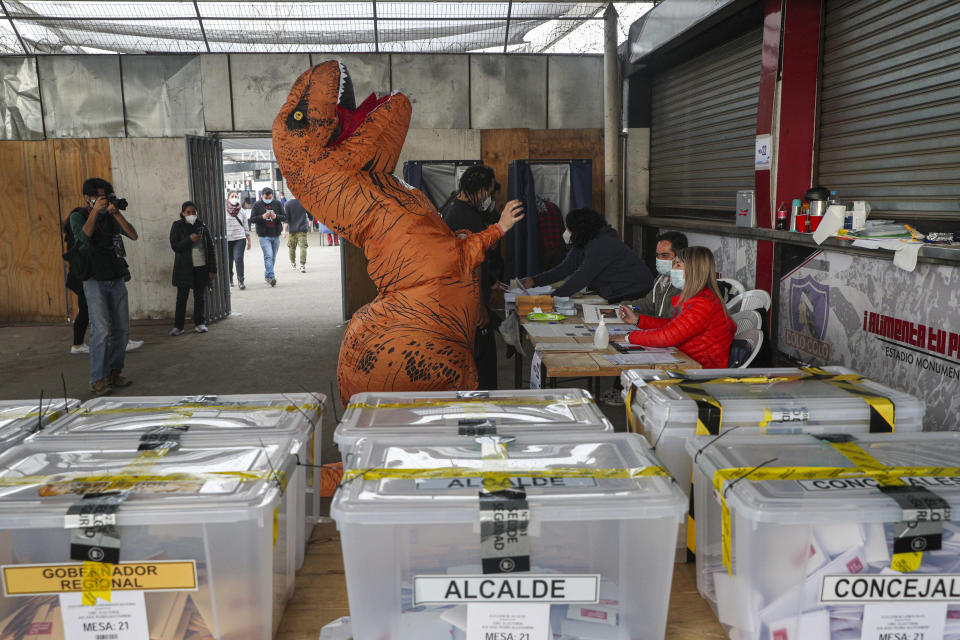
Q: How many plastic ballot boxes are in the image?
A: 7